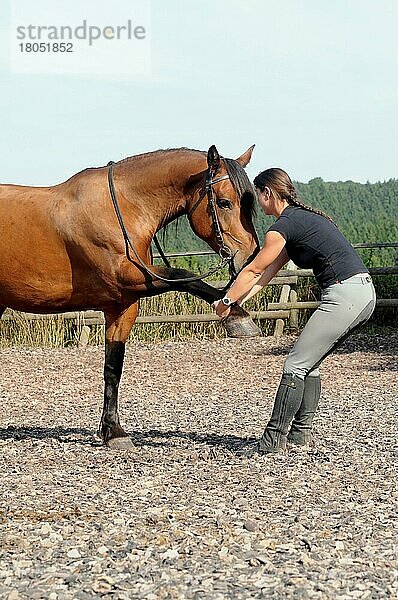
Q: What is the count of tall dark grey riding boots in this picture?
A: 2